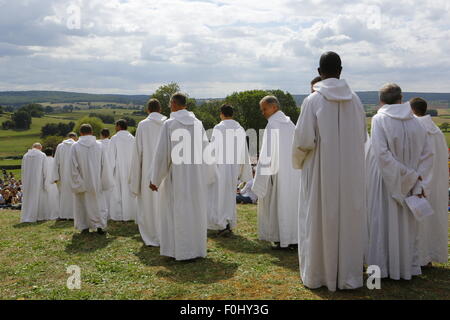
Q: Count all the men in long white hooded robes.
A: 14